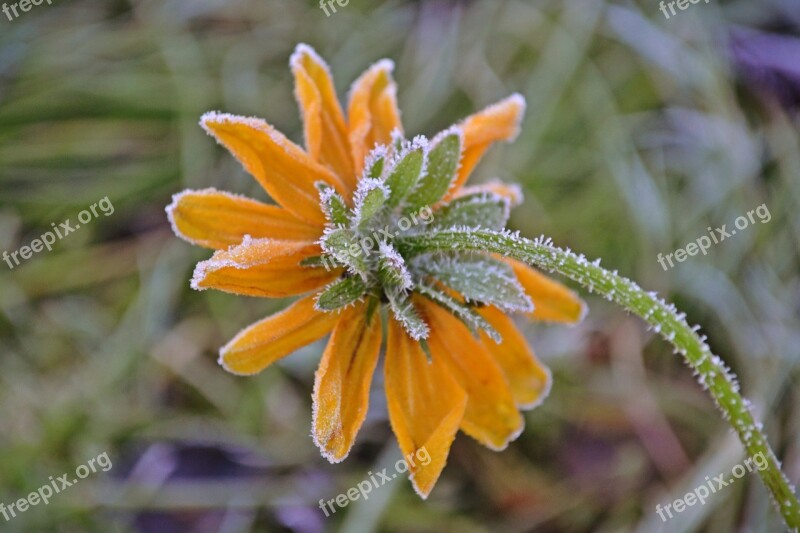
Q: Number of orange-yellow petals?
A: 13